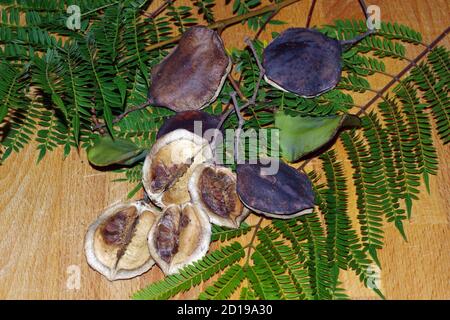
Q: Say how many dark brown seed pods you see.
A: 4